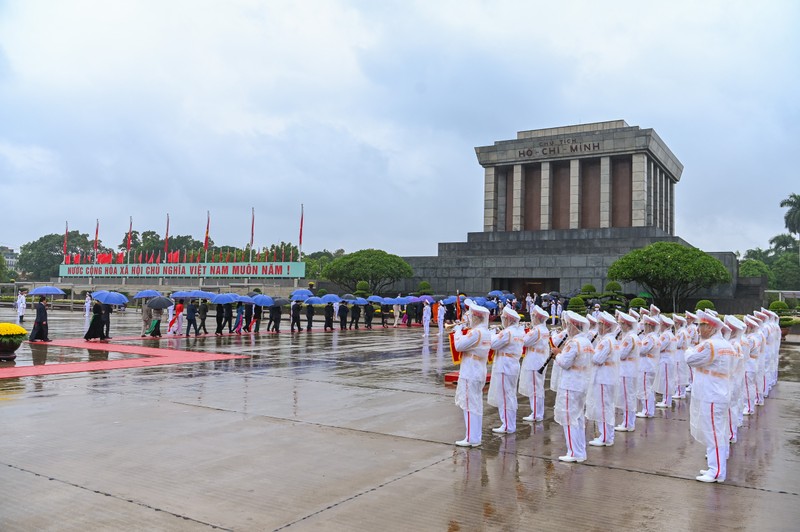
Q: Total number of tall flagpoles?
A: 7